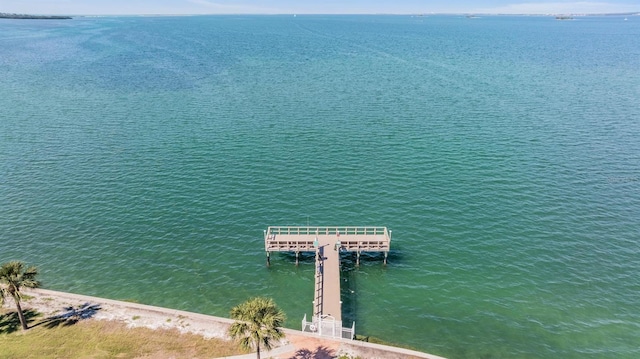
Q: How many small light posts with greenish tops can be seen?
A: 2